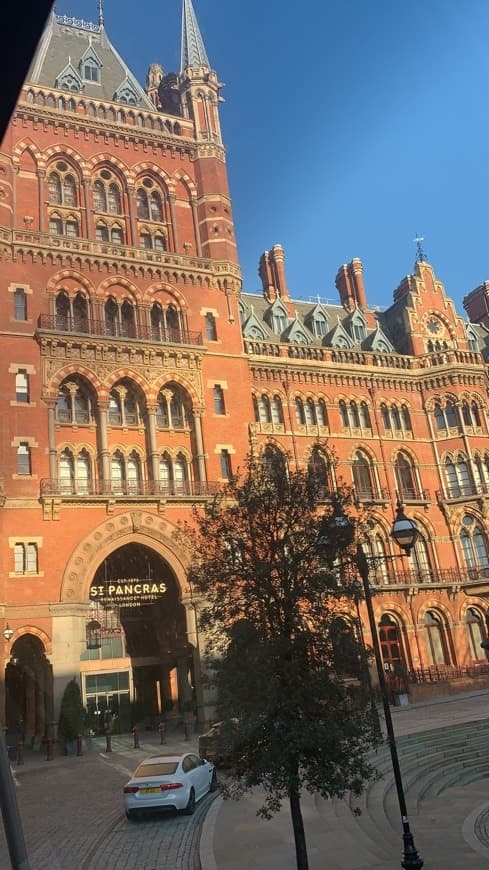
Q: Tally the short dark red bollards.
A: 7